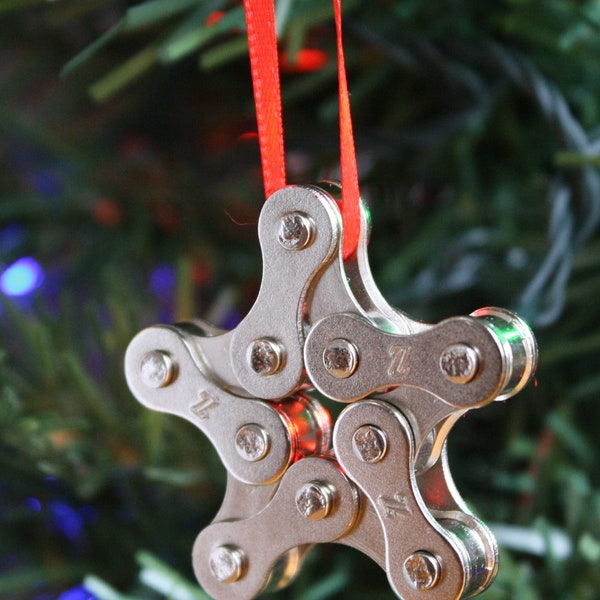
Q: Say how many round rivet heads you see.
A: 10